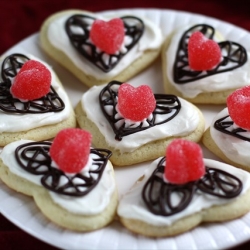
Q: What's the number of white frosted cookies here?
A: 7